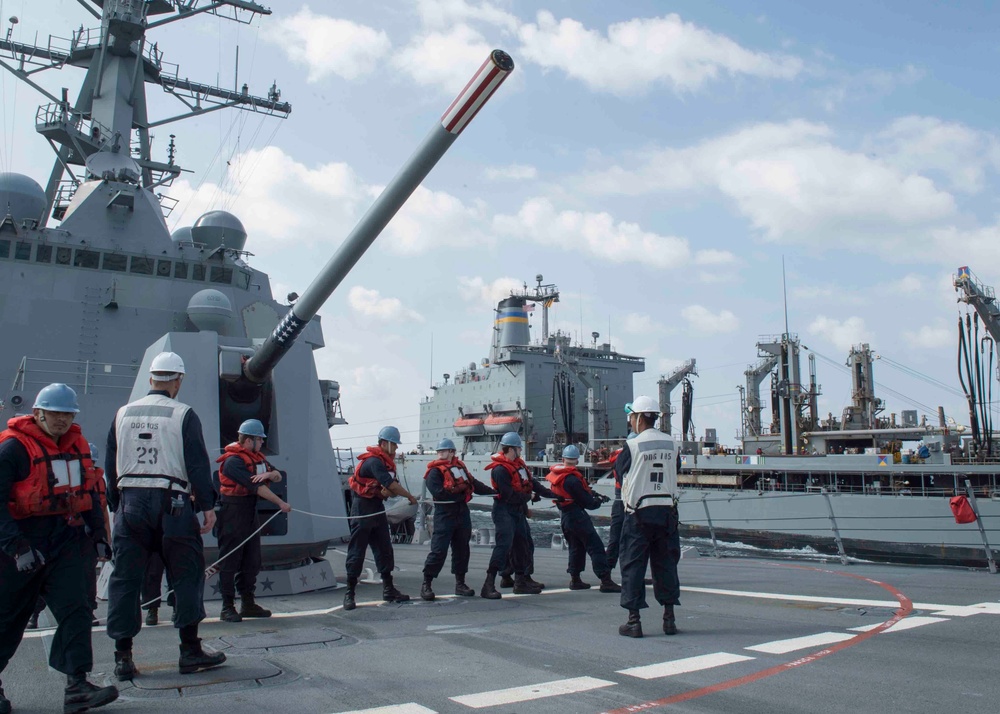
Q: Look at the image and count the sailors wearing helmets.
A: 10